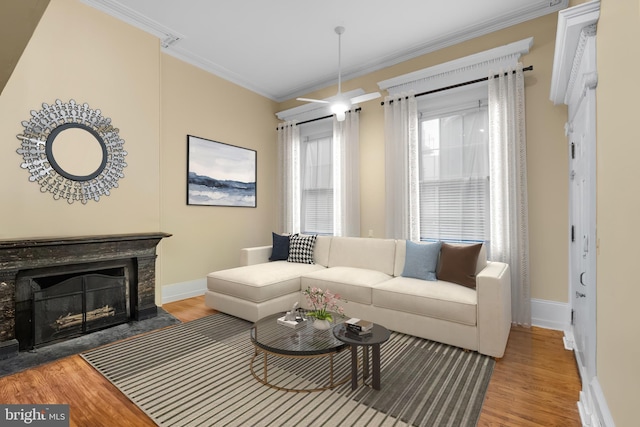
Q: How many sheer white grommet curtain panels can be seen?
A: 4